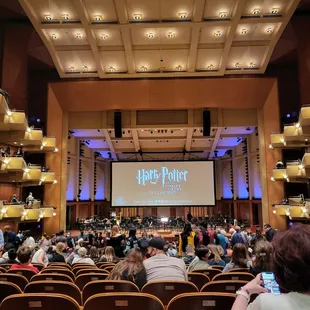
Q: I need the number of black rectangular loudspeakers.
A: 2